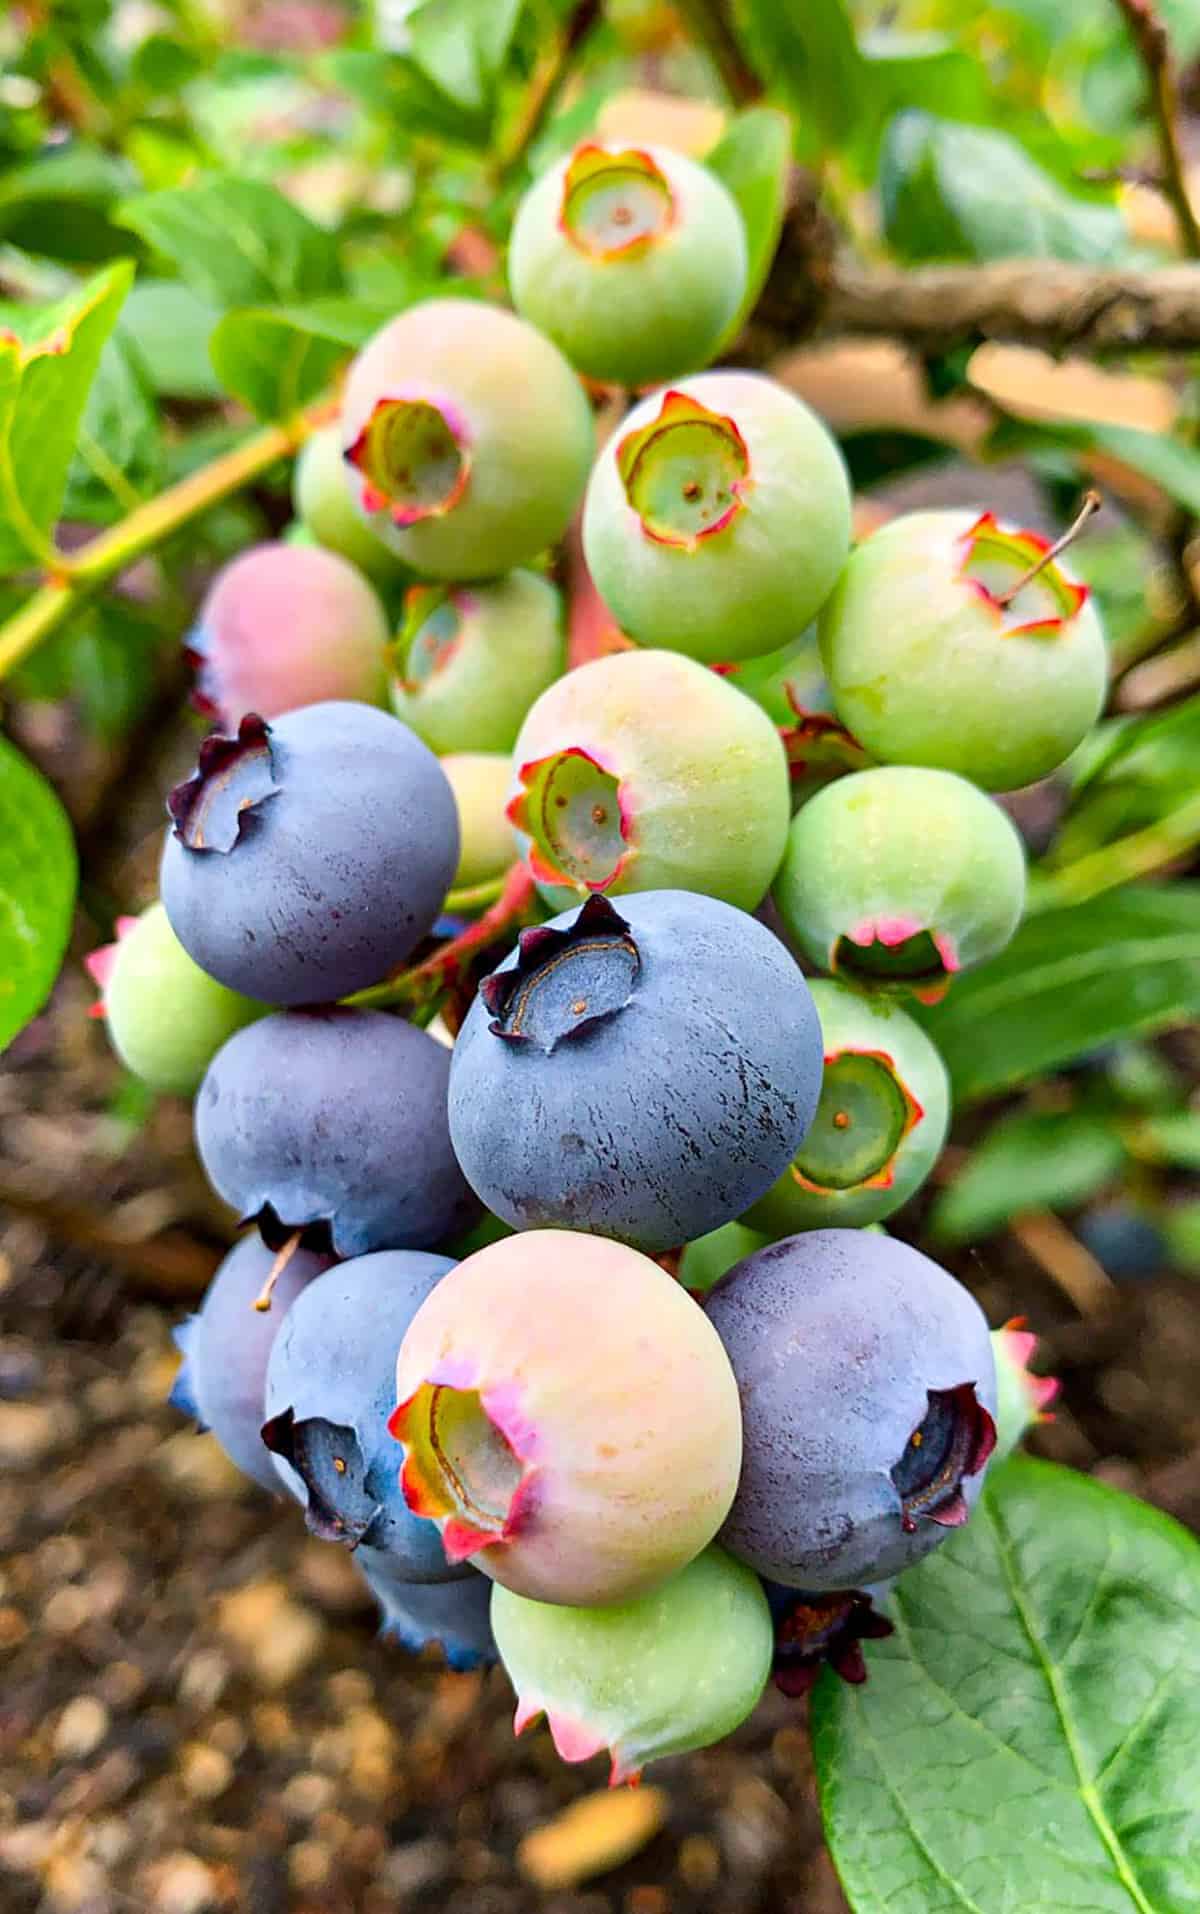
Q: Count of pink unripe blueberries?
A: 2